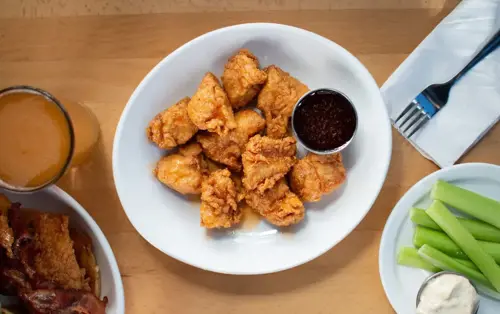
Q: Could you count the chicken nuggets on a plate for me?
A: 10